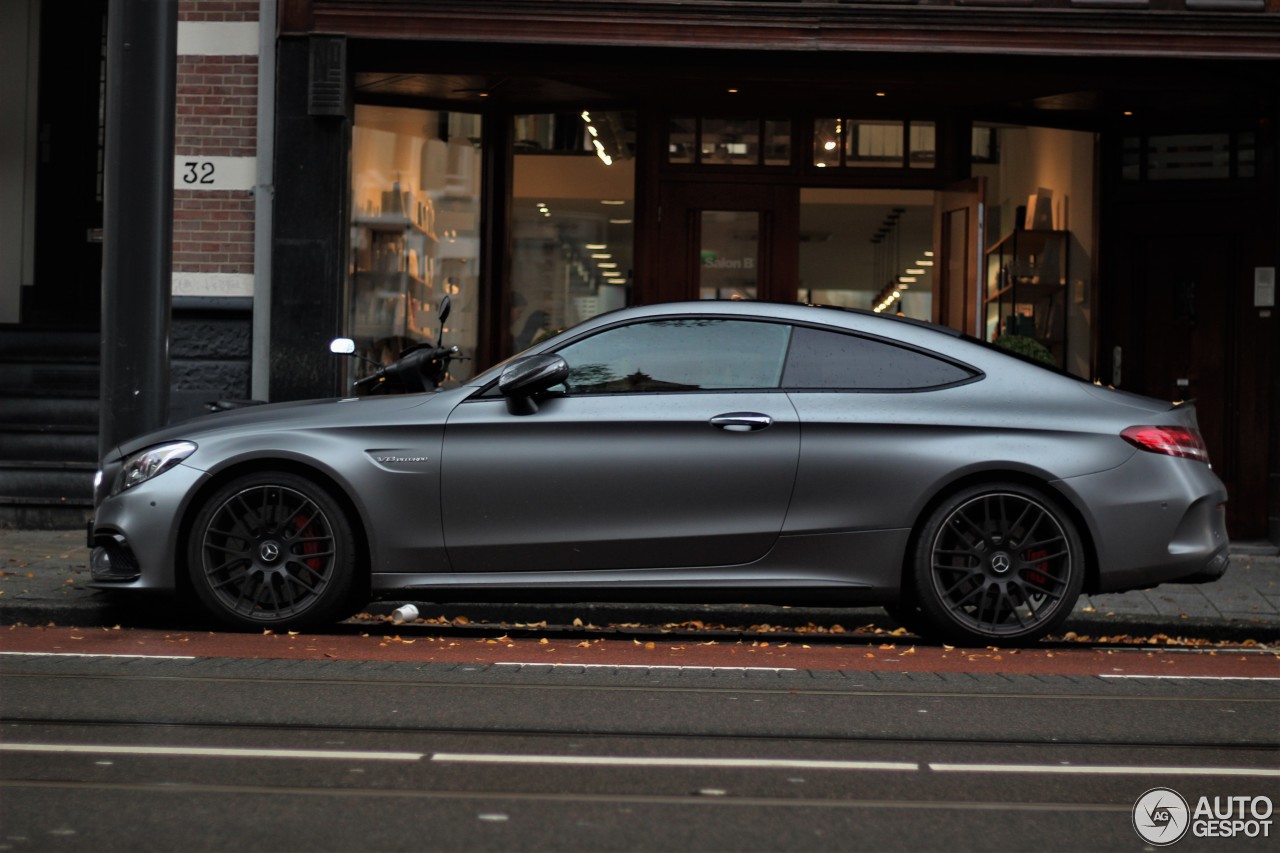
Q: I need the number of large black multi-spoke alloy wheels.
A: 2